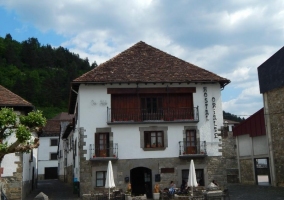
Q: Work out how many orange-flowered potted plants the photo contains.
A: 2